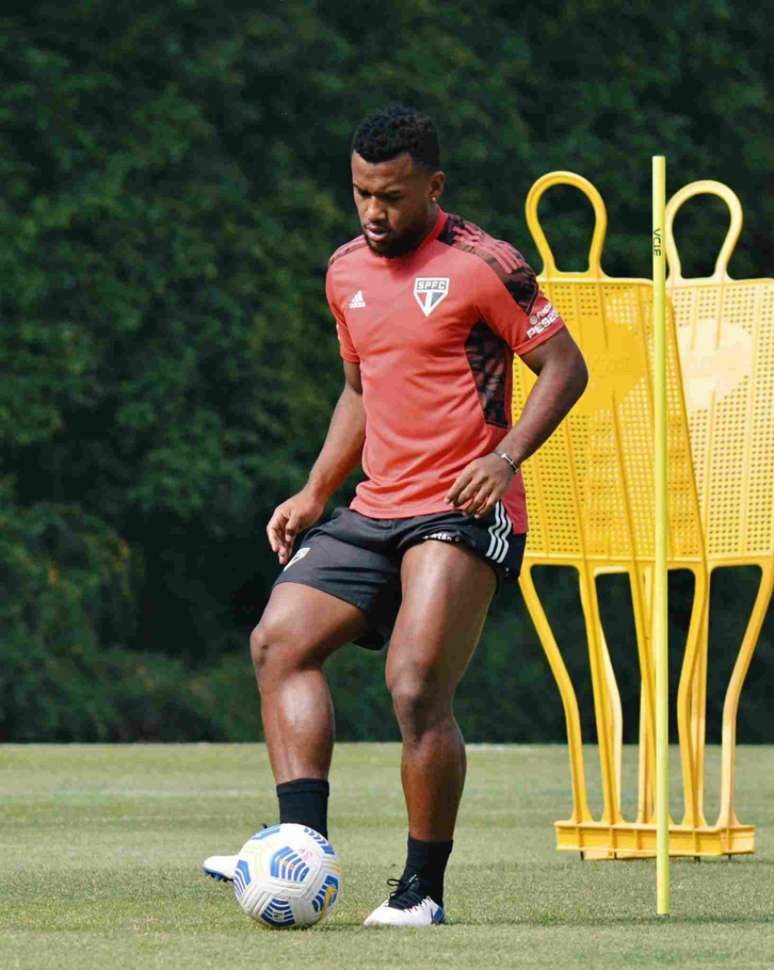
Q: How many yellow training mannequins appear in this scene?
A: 2